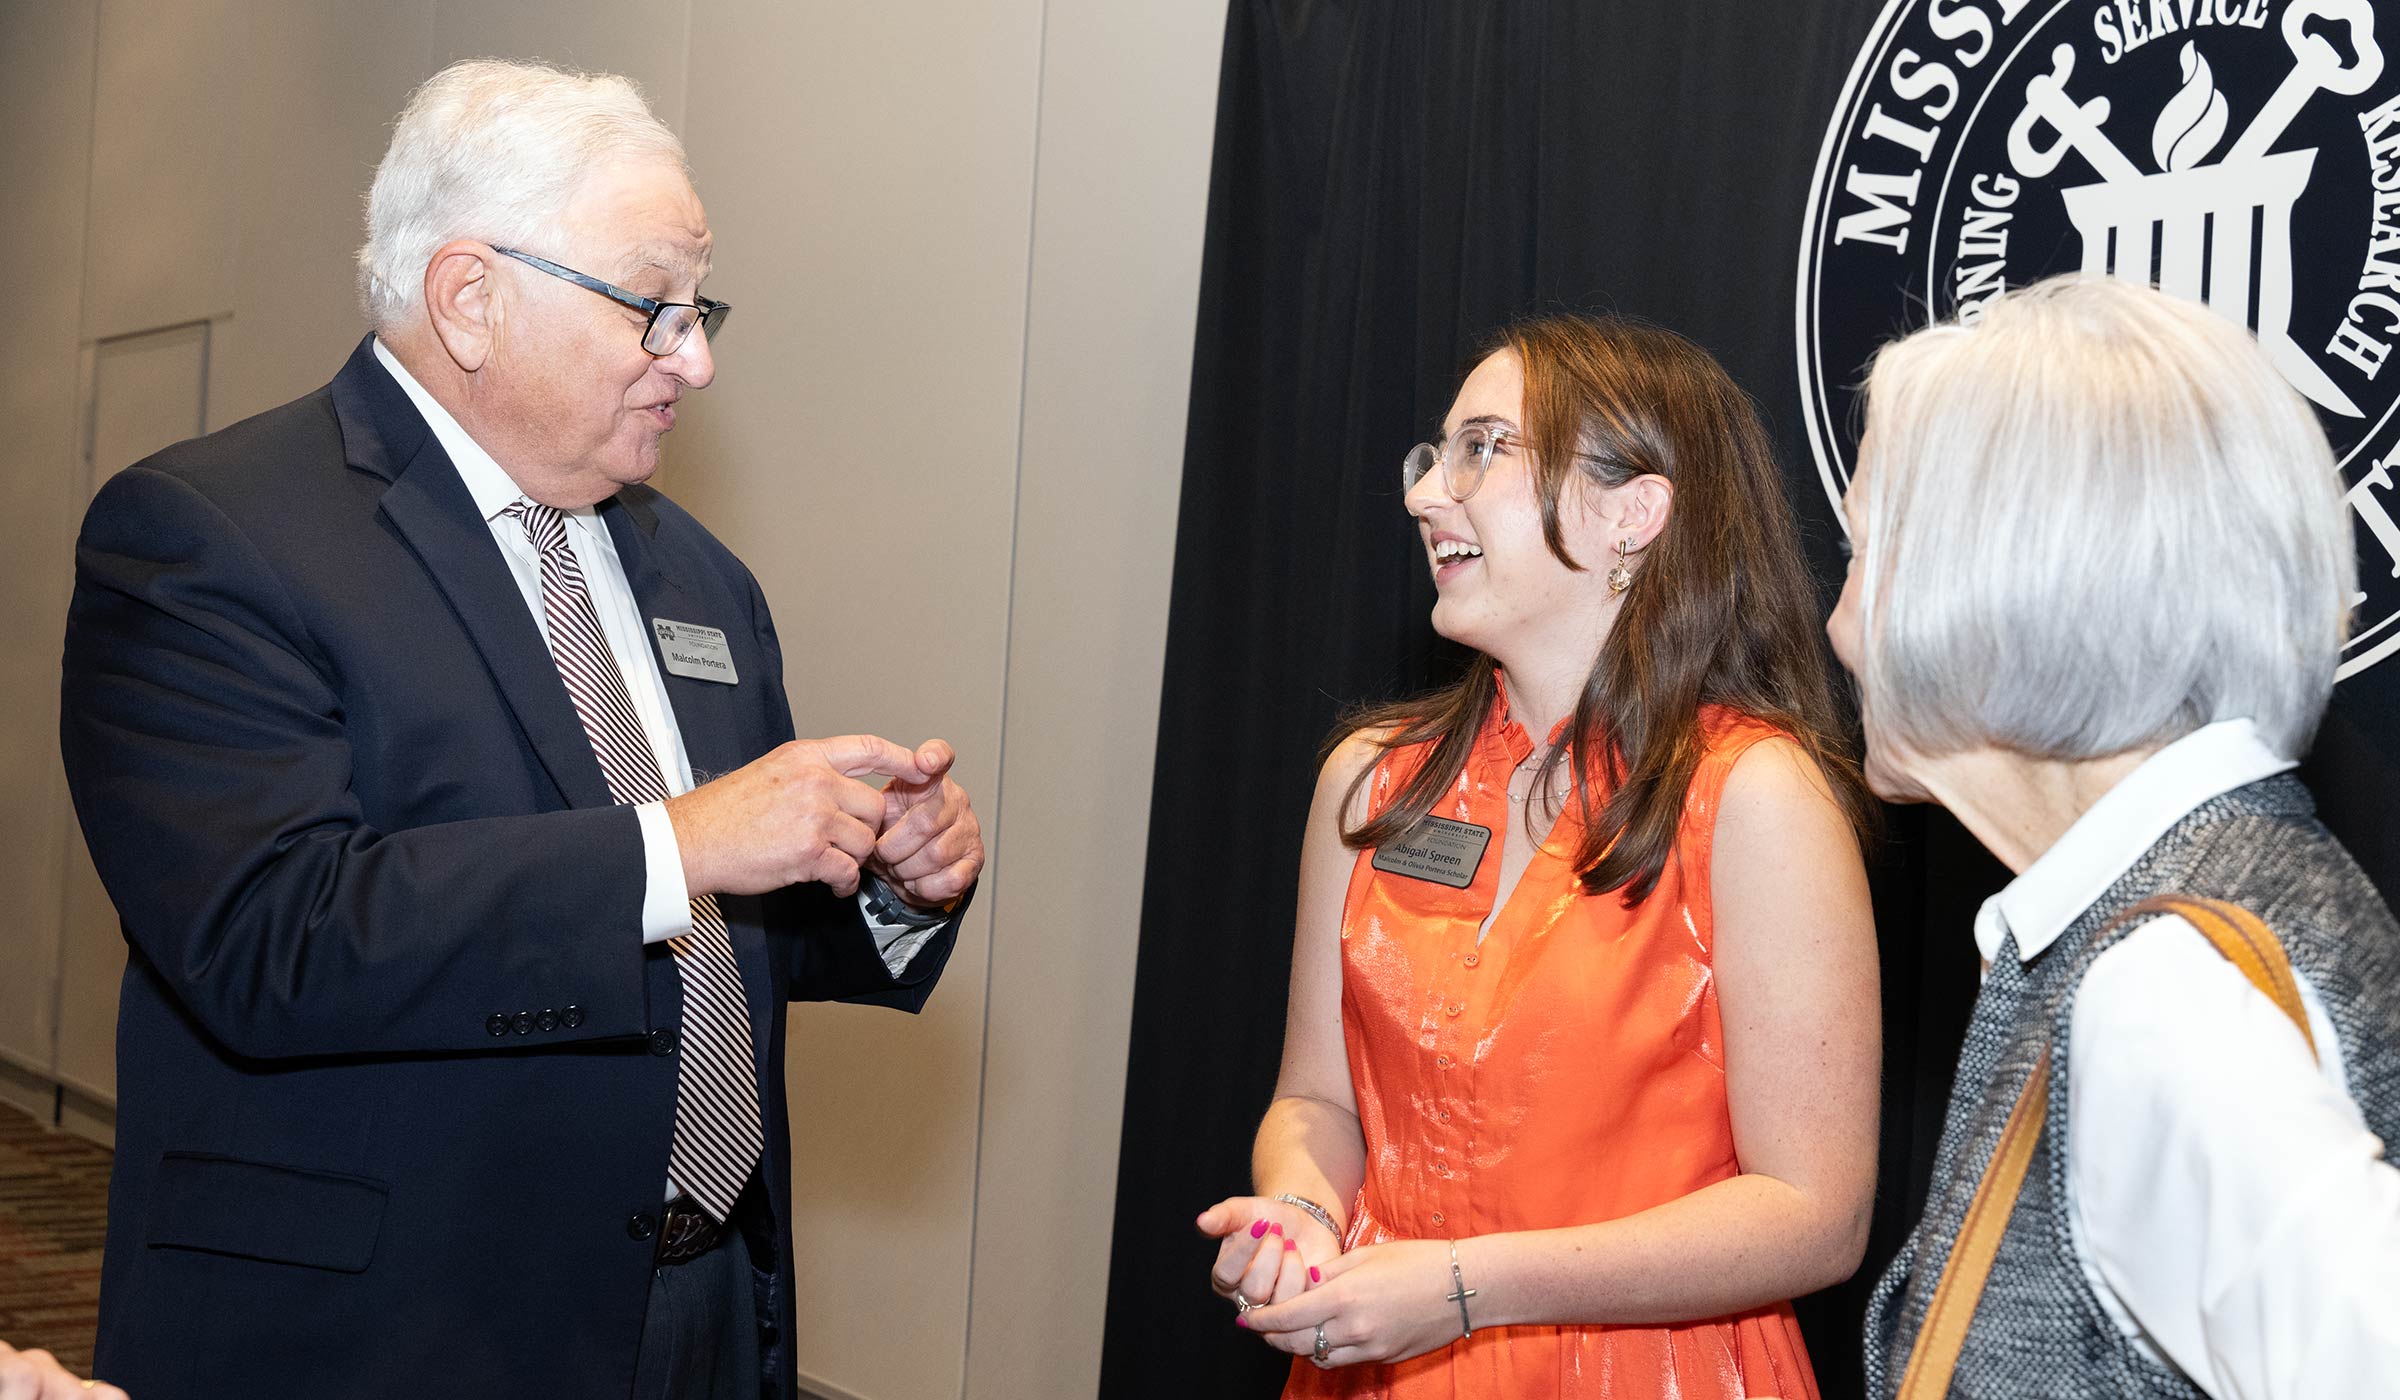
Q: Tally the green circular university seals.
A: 0